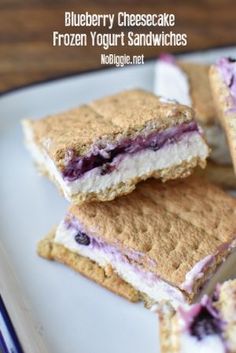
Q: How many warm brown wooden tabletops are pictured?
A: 1